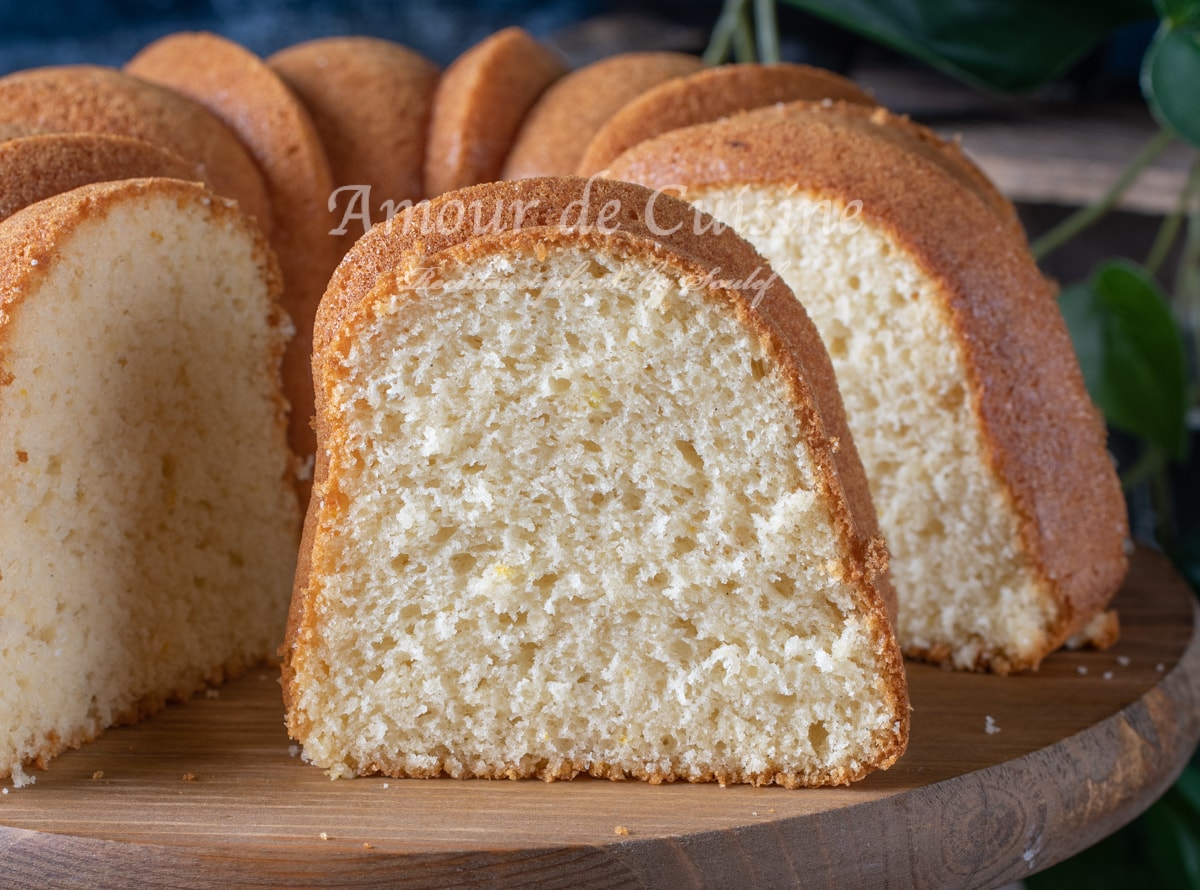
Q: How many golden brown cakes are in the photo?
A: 1